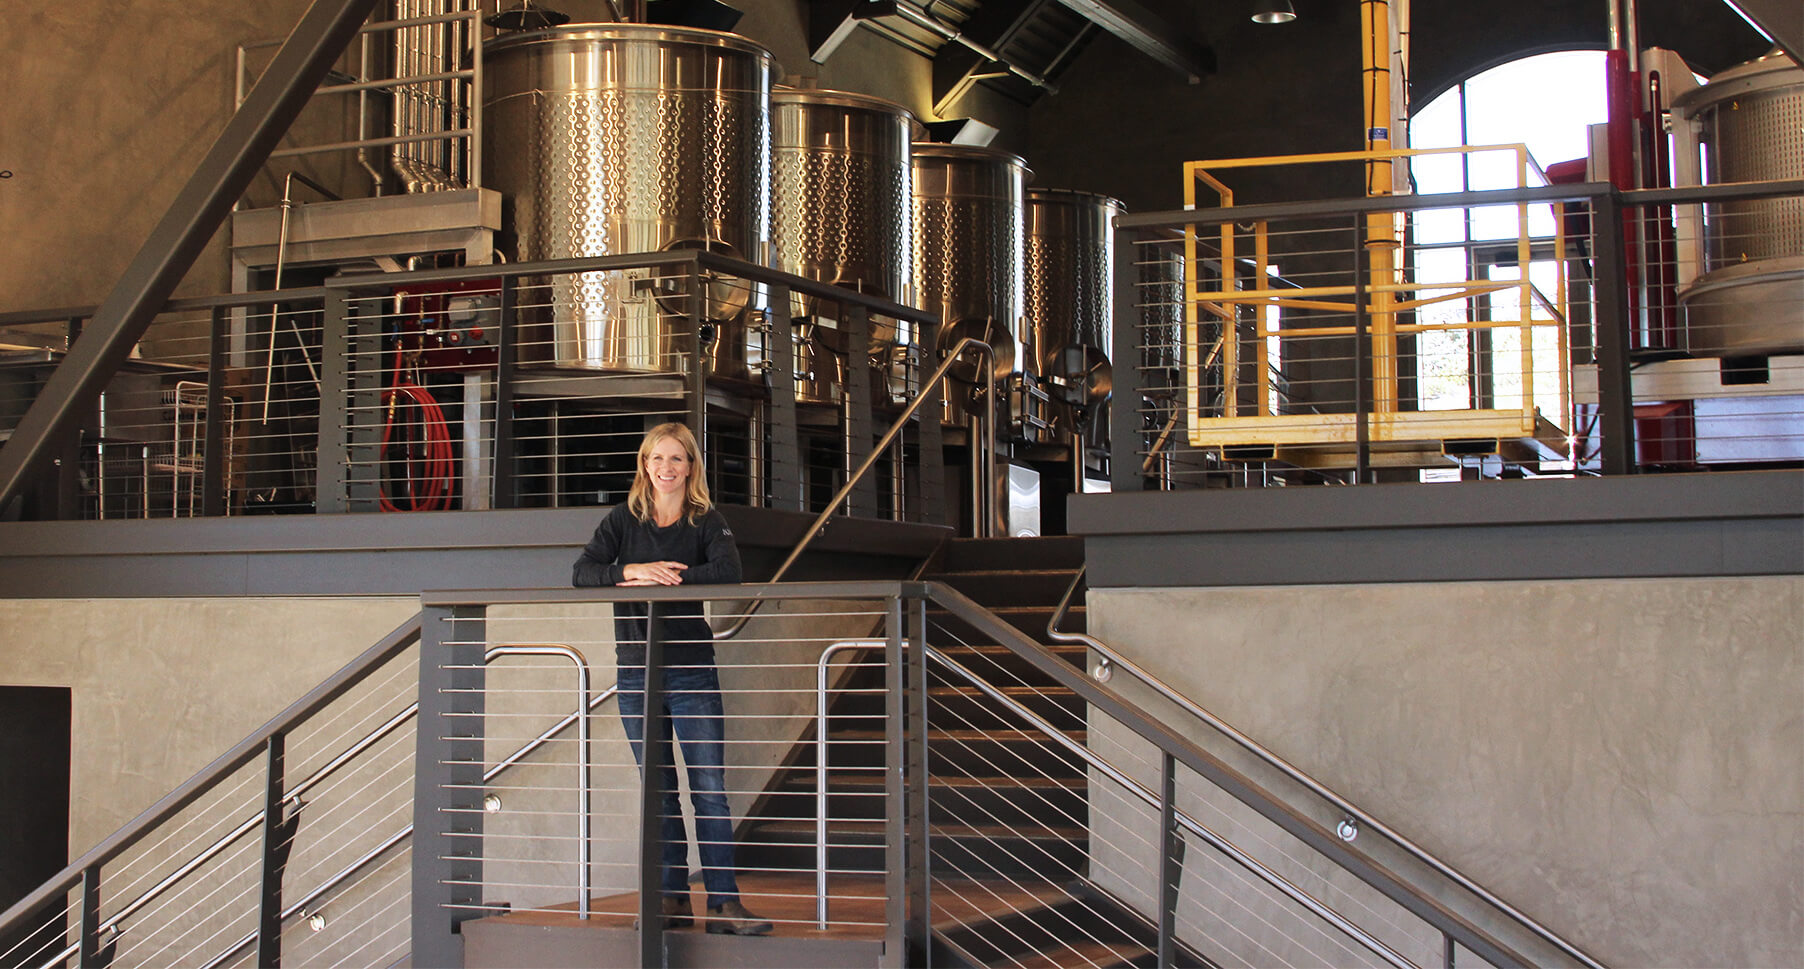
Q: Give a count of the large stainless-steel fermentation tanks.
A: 4